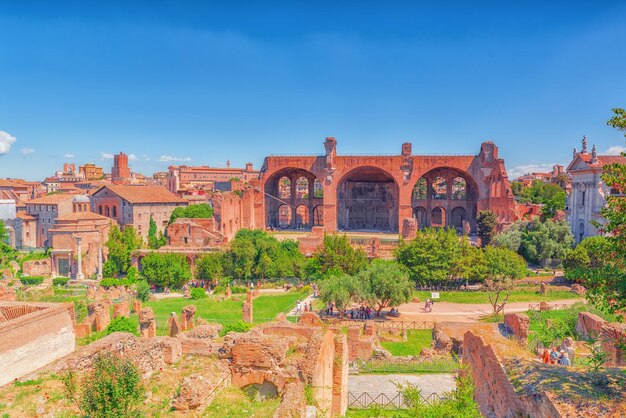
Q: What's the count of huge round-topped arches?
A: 3